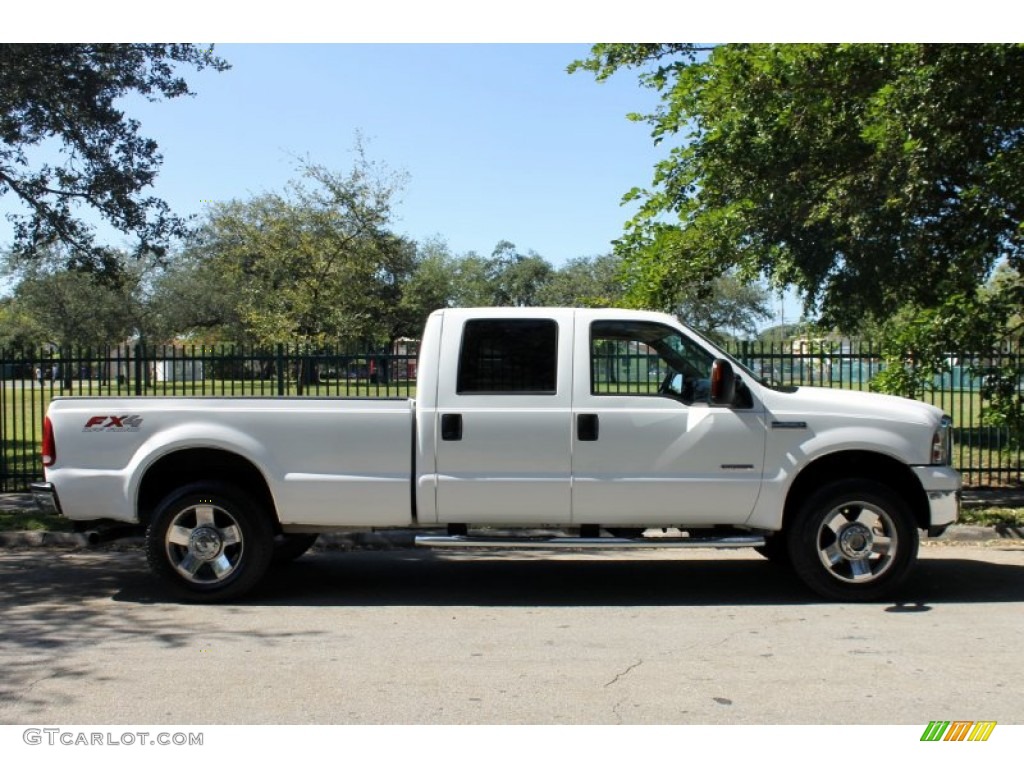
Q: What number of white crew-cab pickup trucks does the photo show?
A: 1